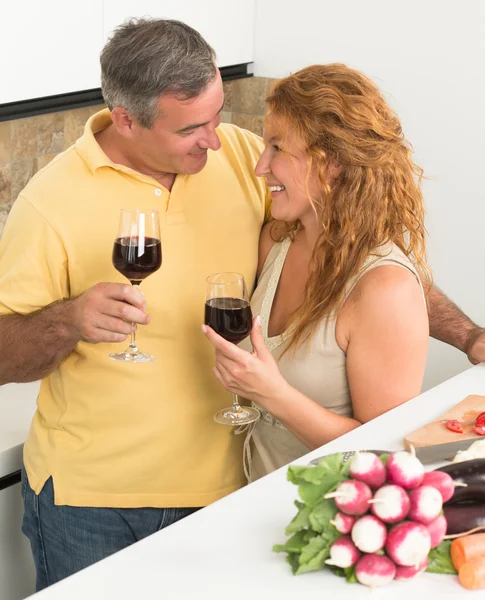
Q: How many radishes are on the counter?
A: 13